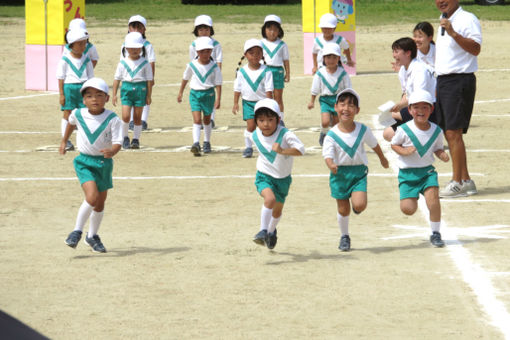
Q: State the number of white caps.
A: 14